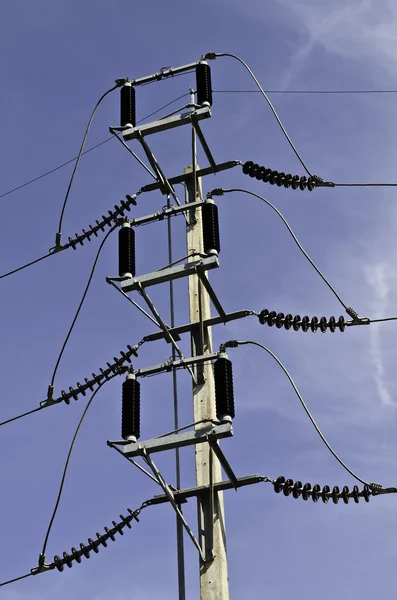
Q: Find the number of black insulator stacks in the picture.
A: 12